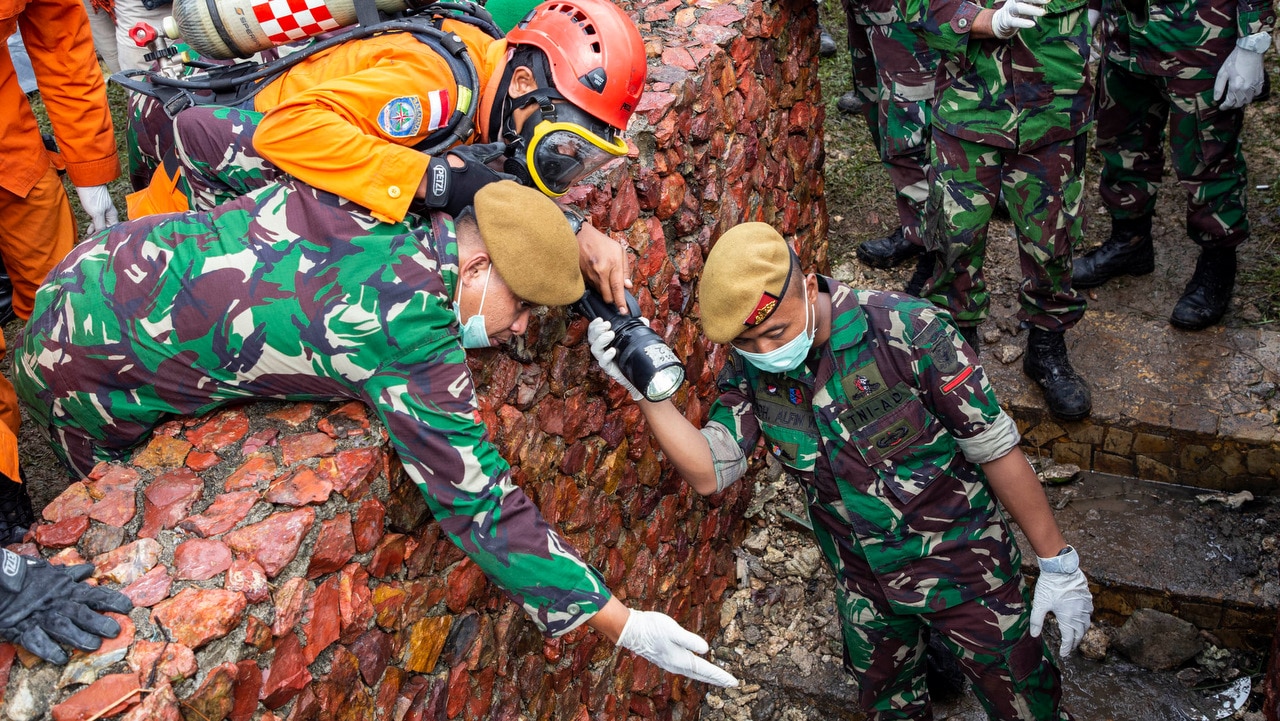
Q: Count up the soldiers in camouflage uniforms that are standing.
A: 4